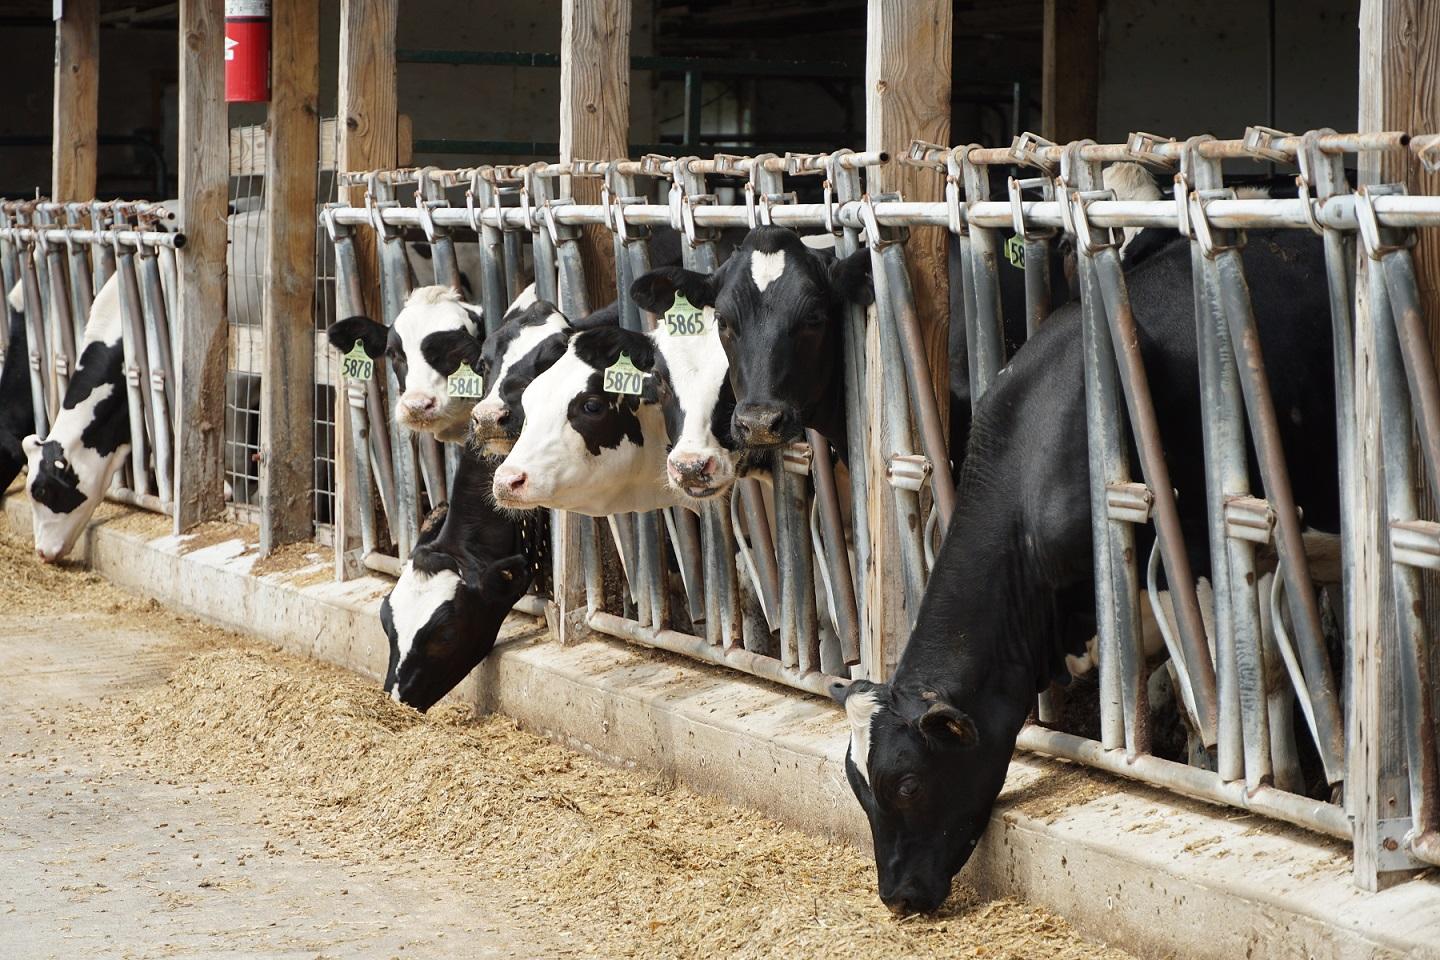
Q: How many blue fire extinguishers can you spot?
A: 0